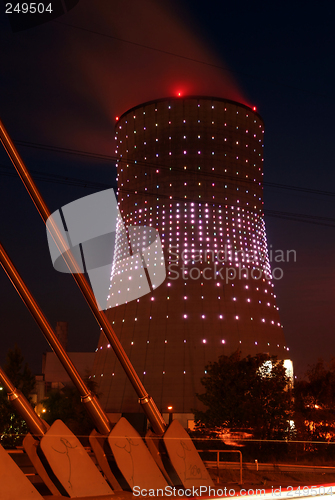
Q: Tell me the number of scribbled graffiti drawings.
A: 3